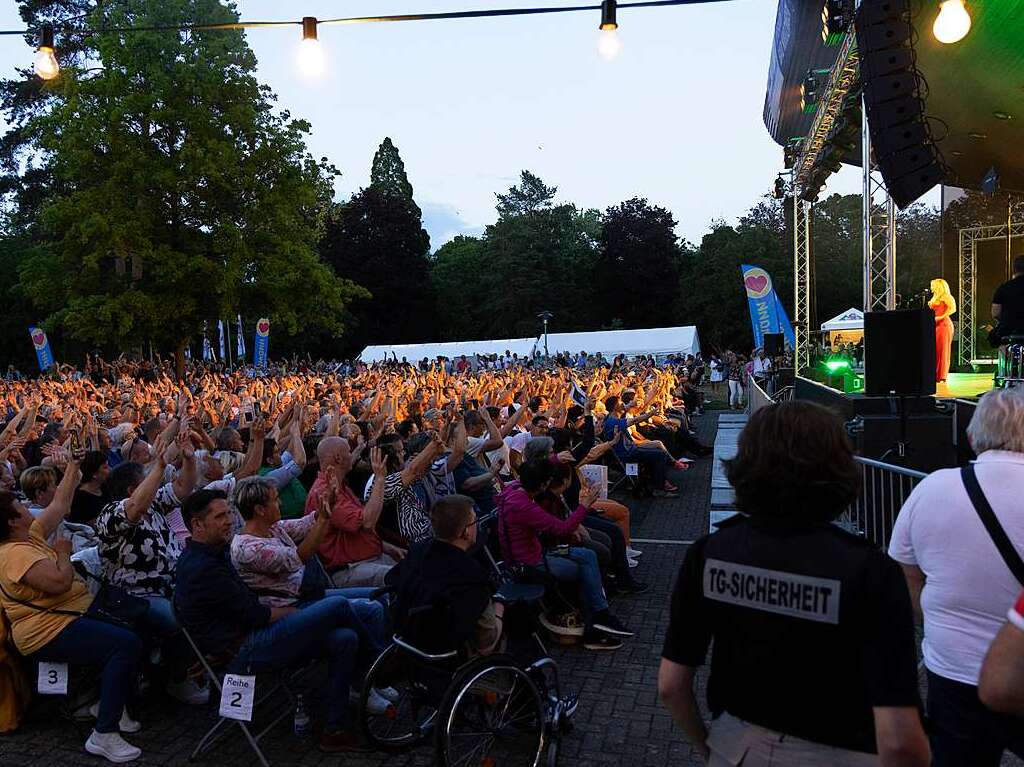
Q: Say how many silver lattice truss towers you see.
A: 3